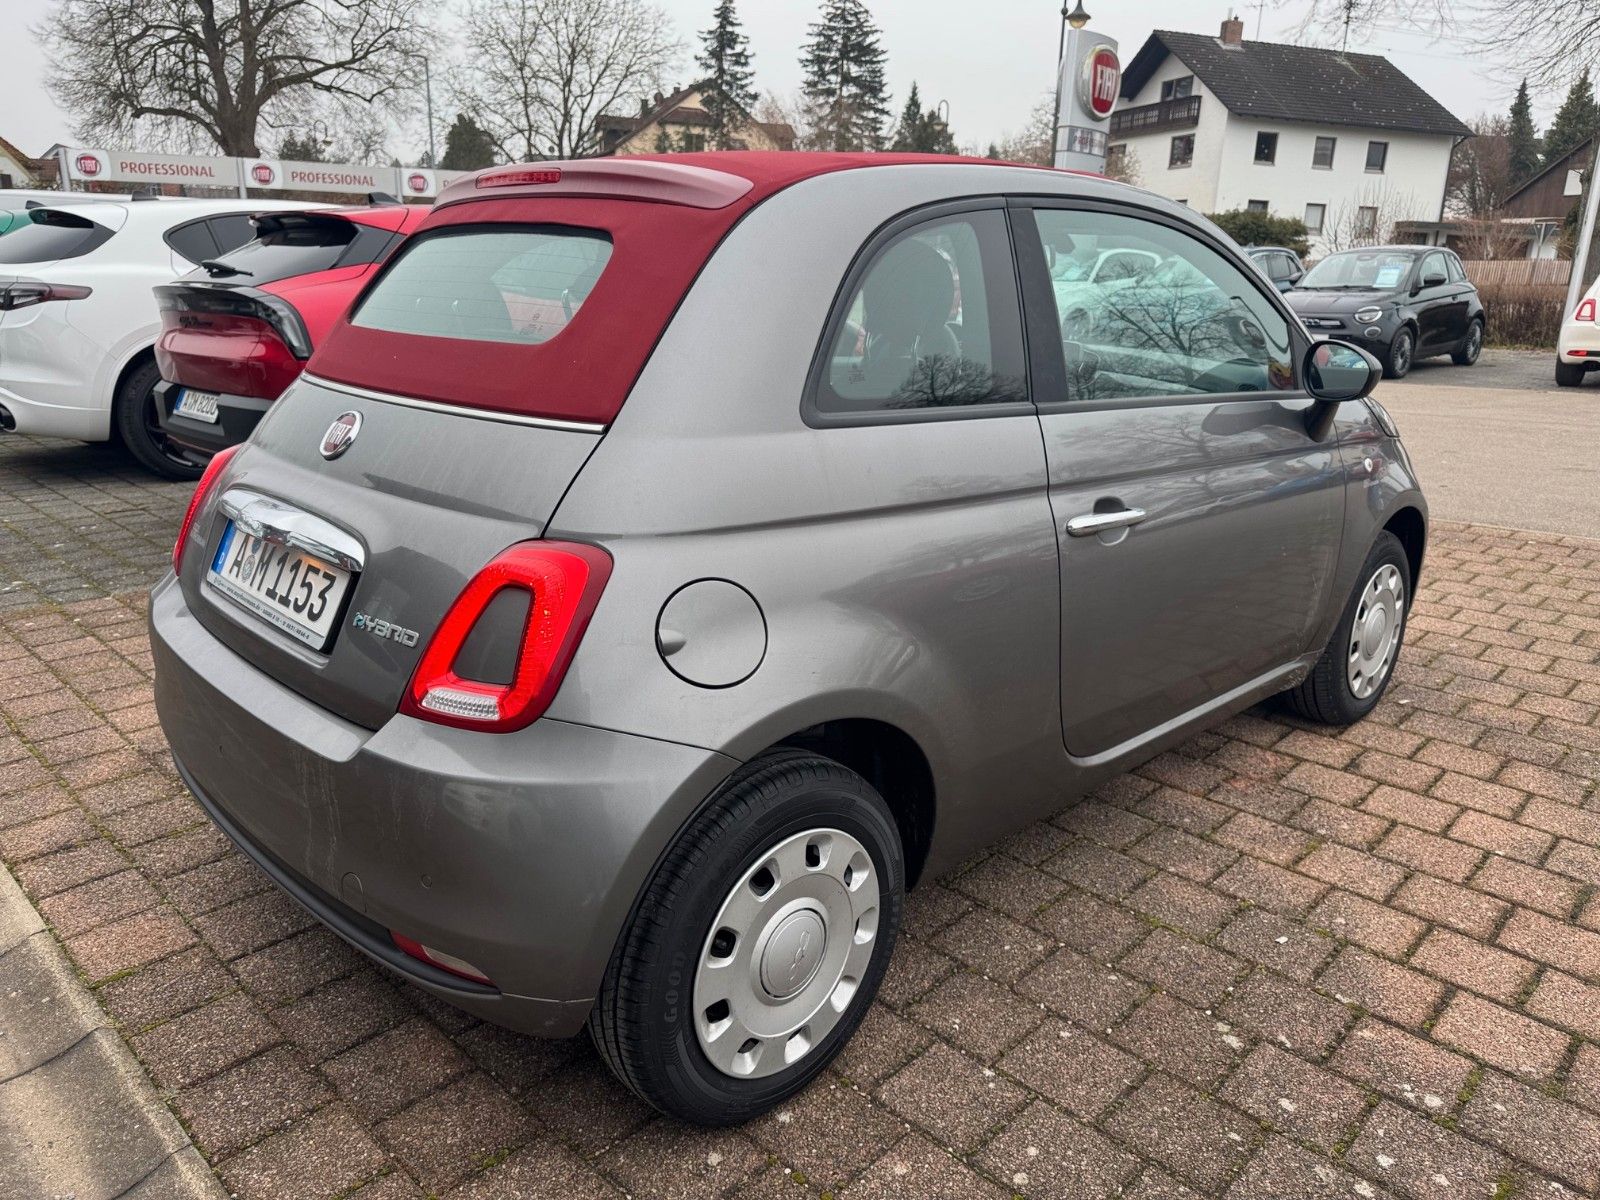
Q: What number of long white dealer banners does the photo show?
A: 3